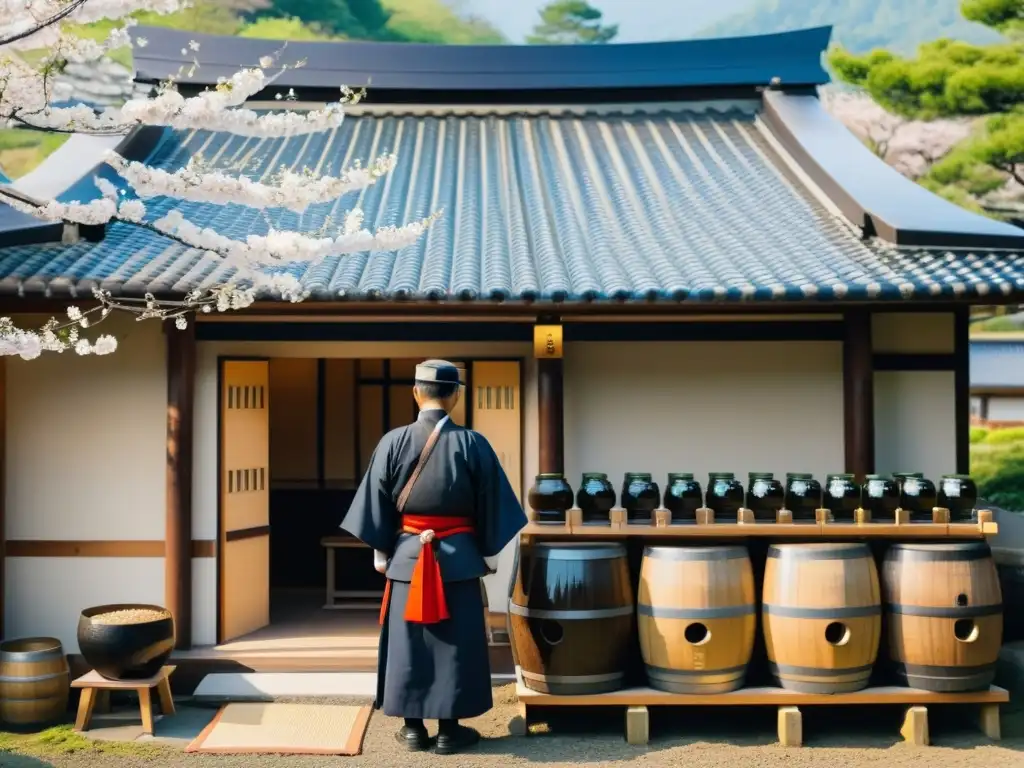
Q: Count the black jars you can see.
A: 11